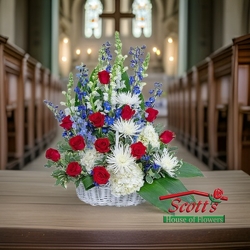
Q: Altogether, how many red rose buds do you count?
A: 12